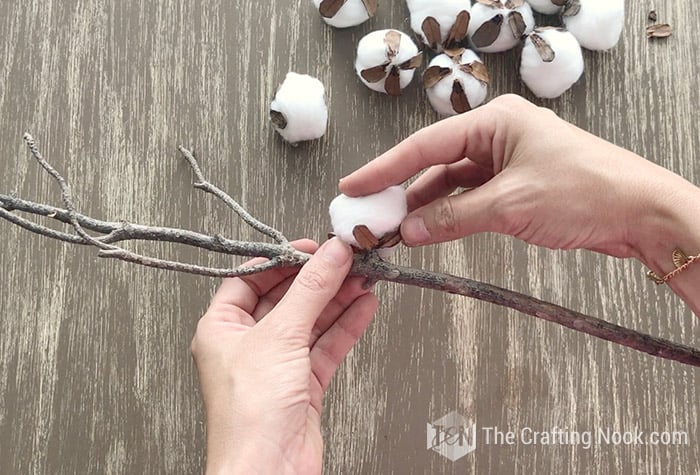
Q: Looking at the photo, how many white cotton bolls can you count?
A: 10